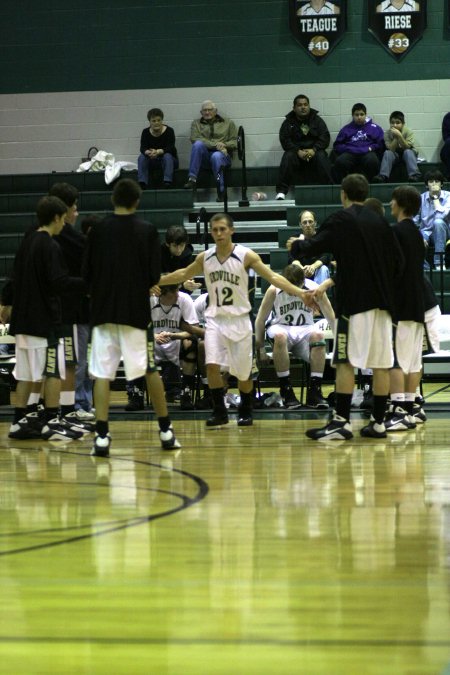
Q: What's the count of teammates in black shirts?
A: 6